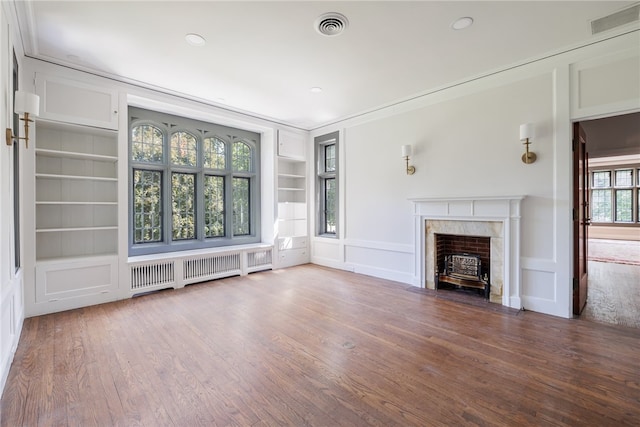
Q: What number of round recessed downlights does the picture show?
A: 3